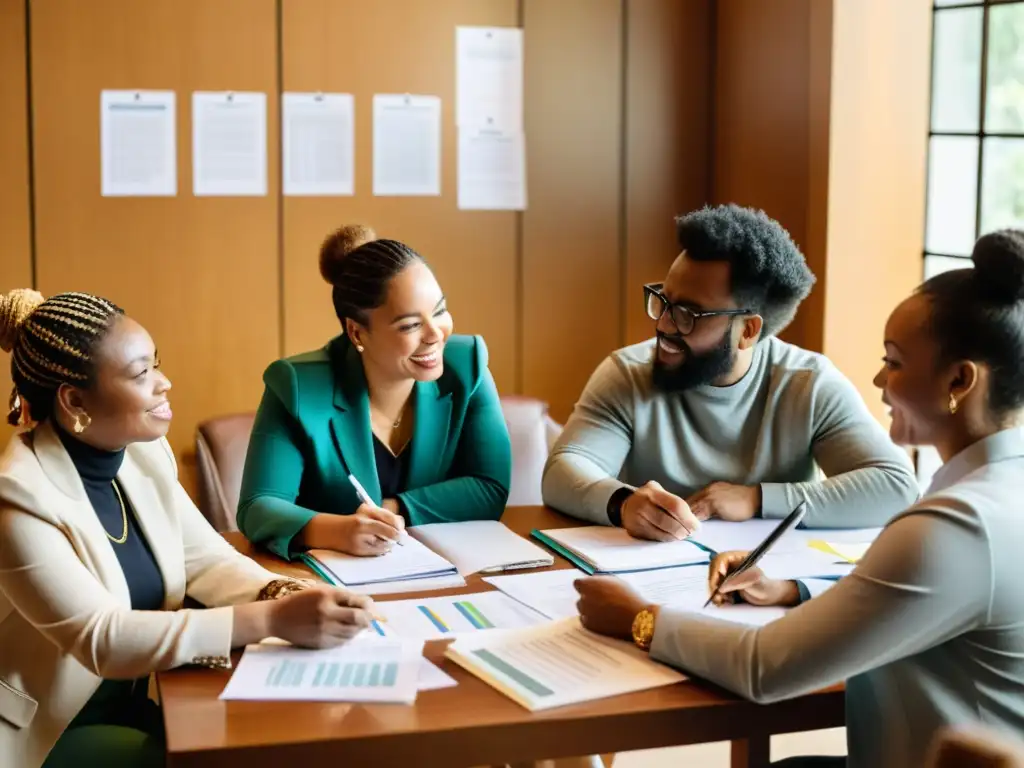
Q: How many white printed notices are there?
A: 6